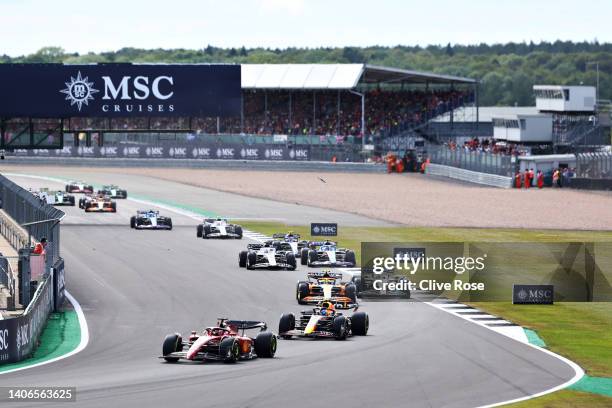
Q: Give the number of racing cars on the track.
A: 13